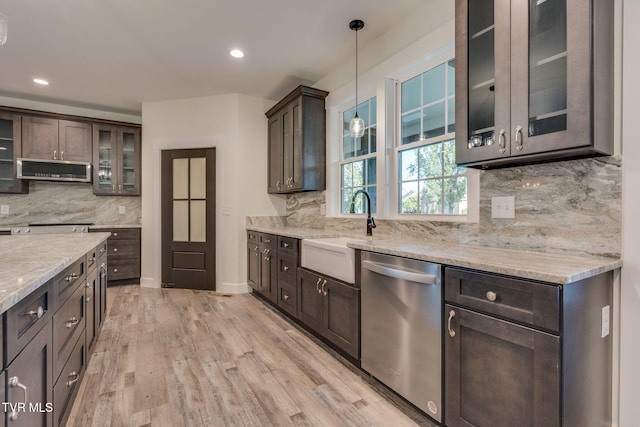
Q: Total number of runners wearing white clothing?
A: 0